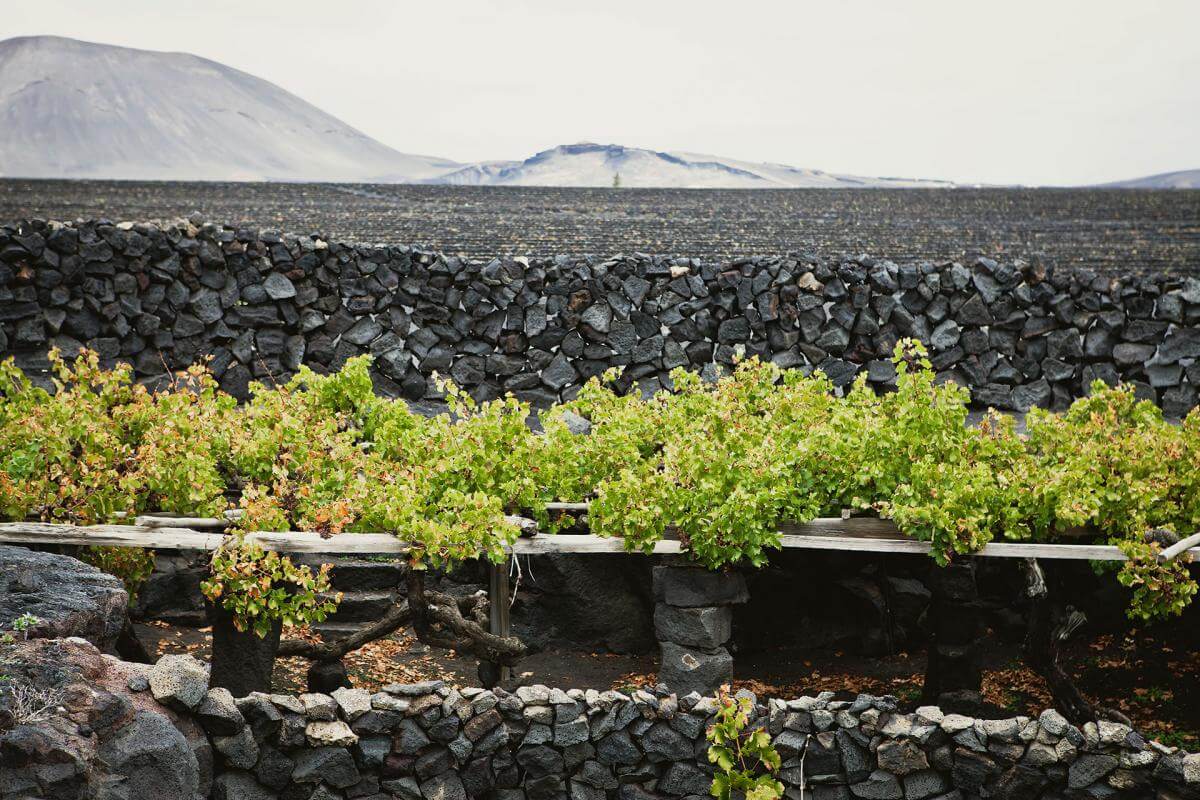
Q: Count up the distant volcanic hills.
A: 3